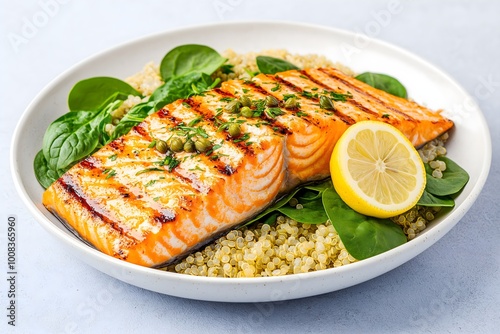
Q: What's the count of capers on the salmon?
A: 11